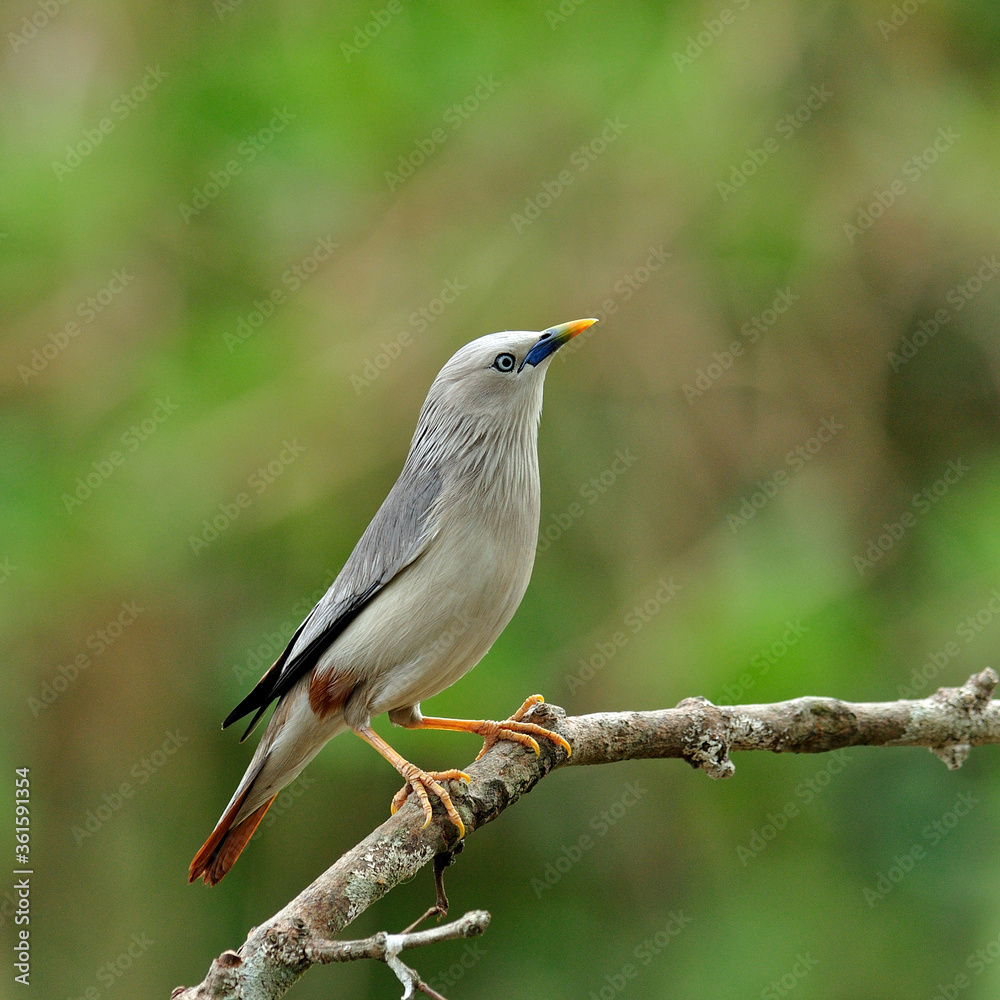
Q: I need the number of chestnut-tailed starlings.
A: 1